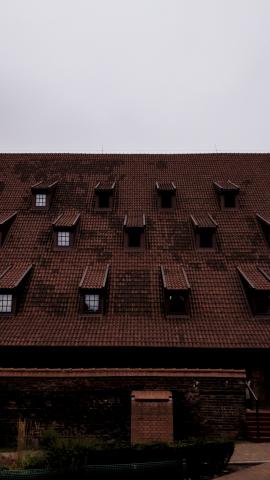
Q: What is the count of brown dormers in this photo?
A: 13